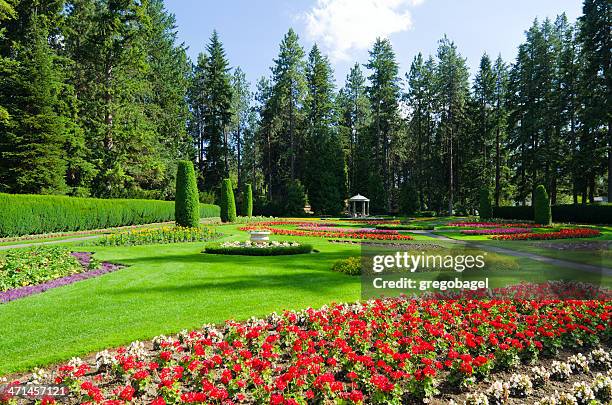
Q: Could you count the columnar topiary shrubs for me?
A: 5